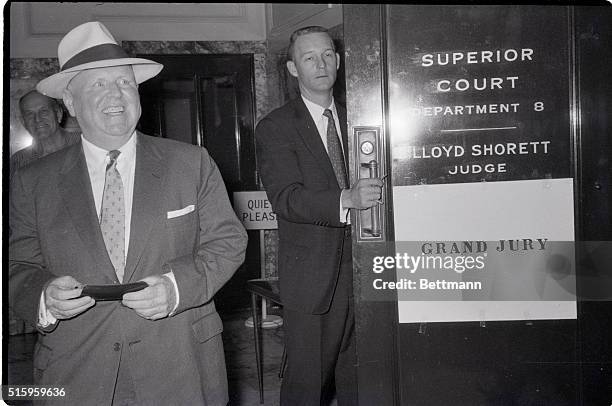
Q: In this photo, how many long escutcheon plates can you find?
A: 1